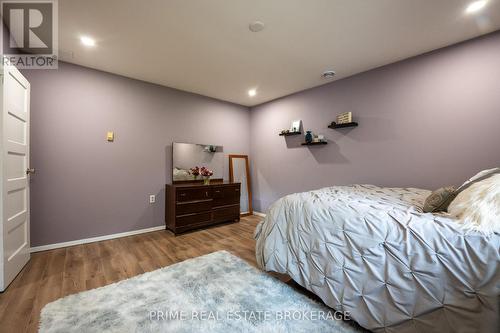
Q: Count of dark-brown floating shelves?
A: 3